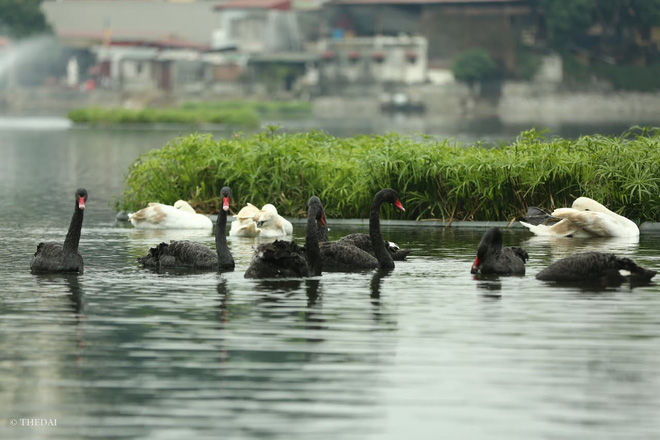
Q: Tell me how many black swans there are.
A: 7